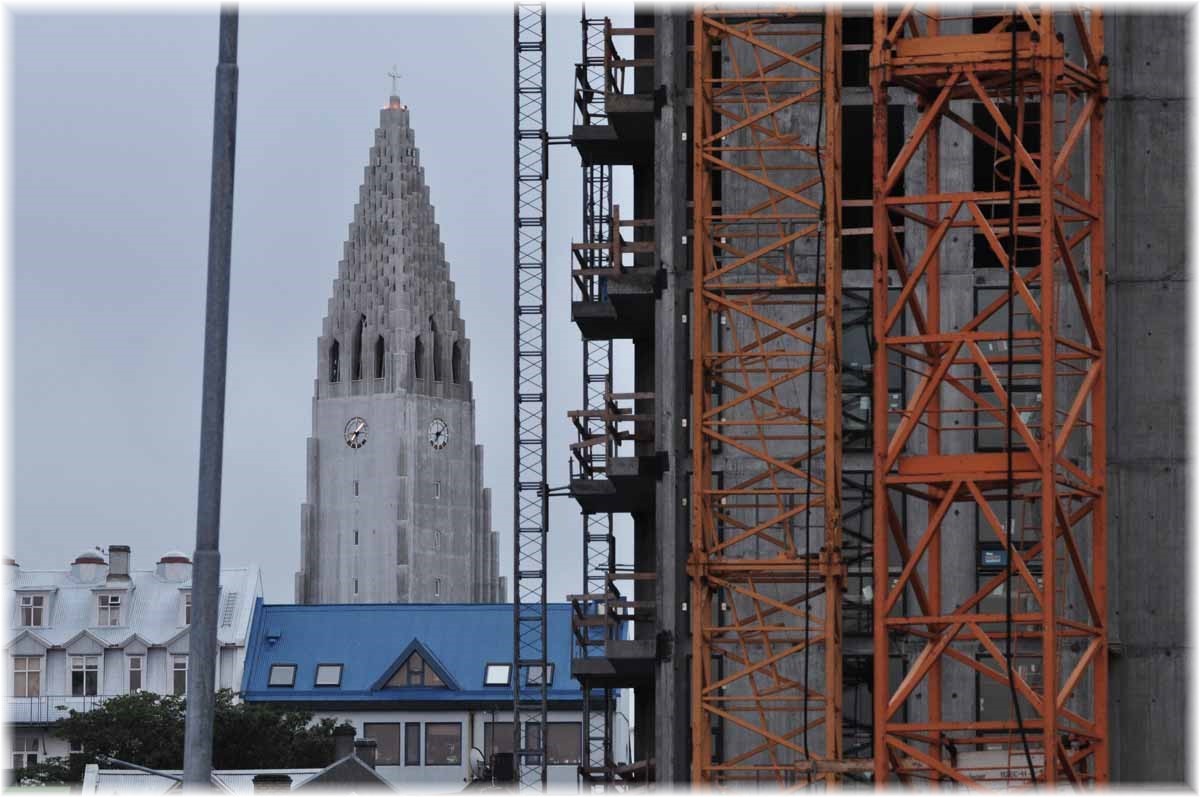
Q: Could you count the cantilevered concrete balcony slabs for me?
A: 4